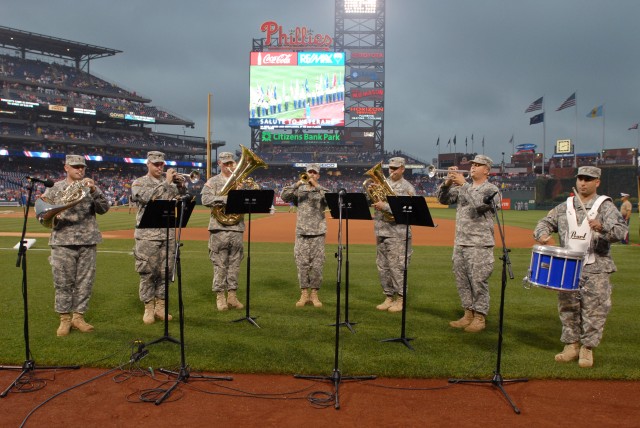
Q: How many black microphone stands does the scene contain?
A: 4